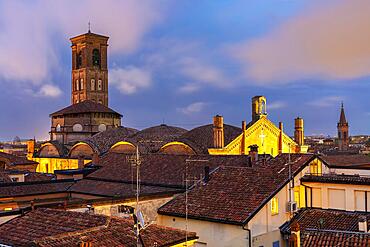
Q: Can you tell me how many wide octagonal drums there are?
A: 1